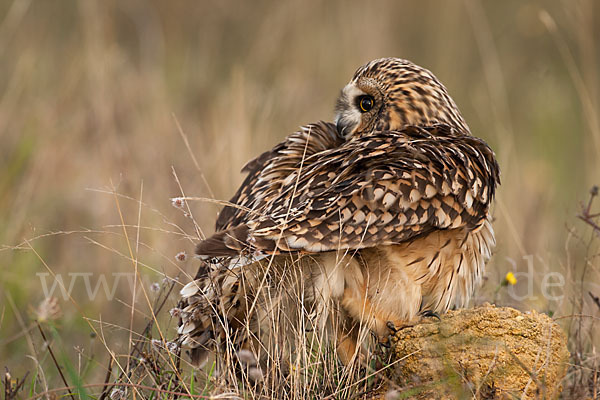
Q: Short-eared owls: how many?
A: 1